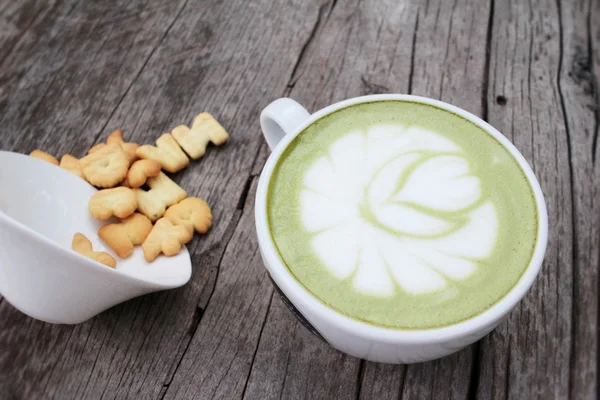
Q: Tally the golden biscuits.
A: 13